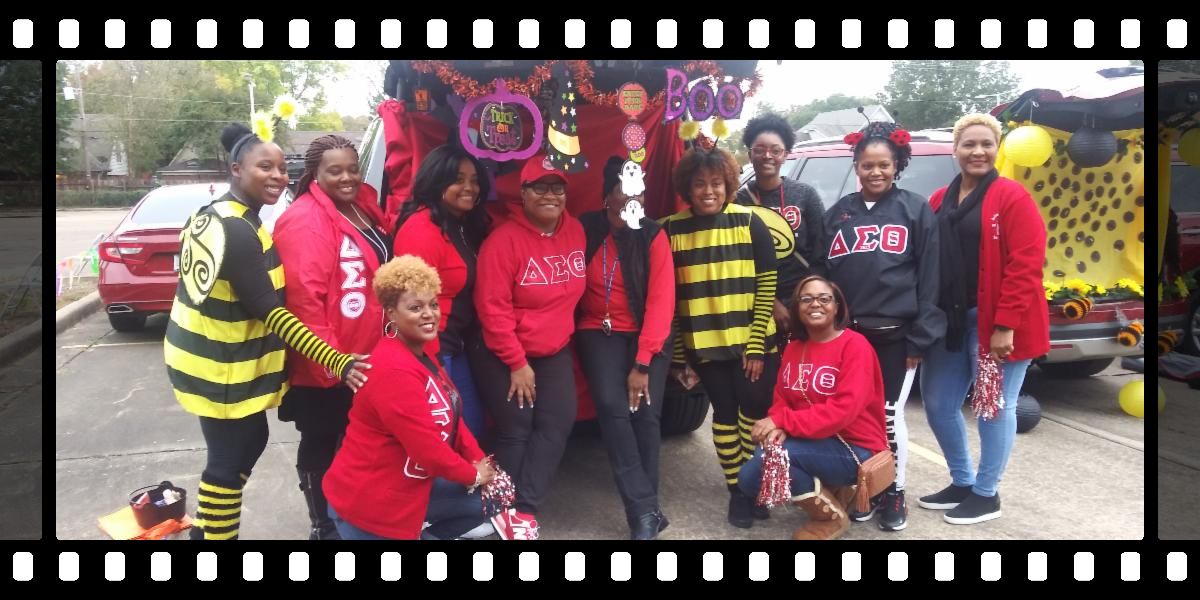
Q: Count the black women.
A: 11